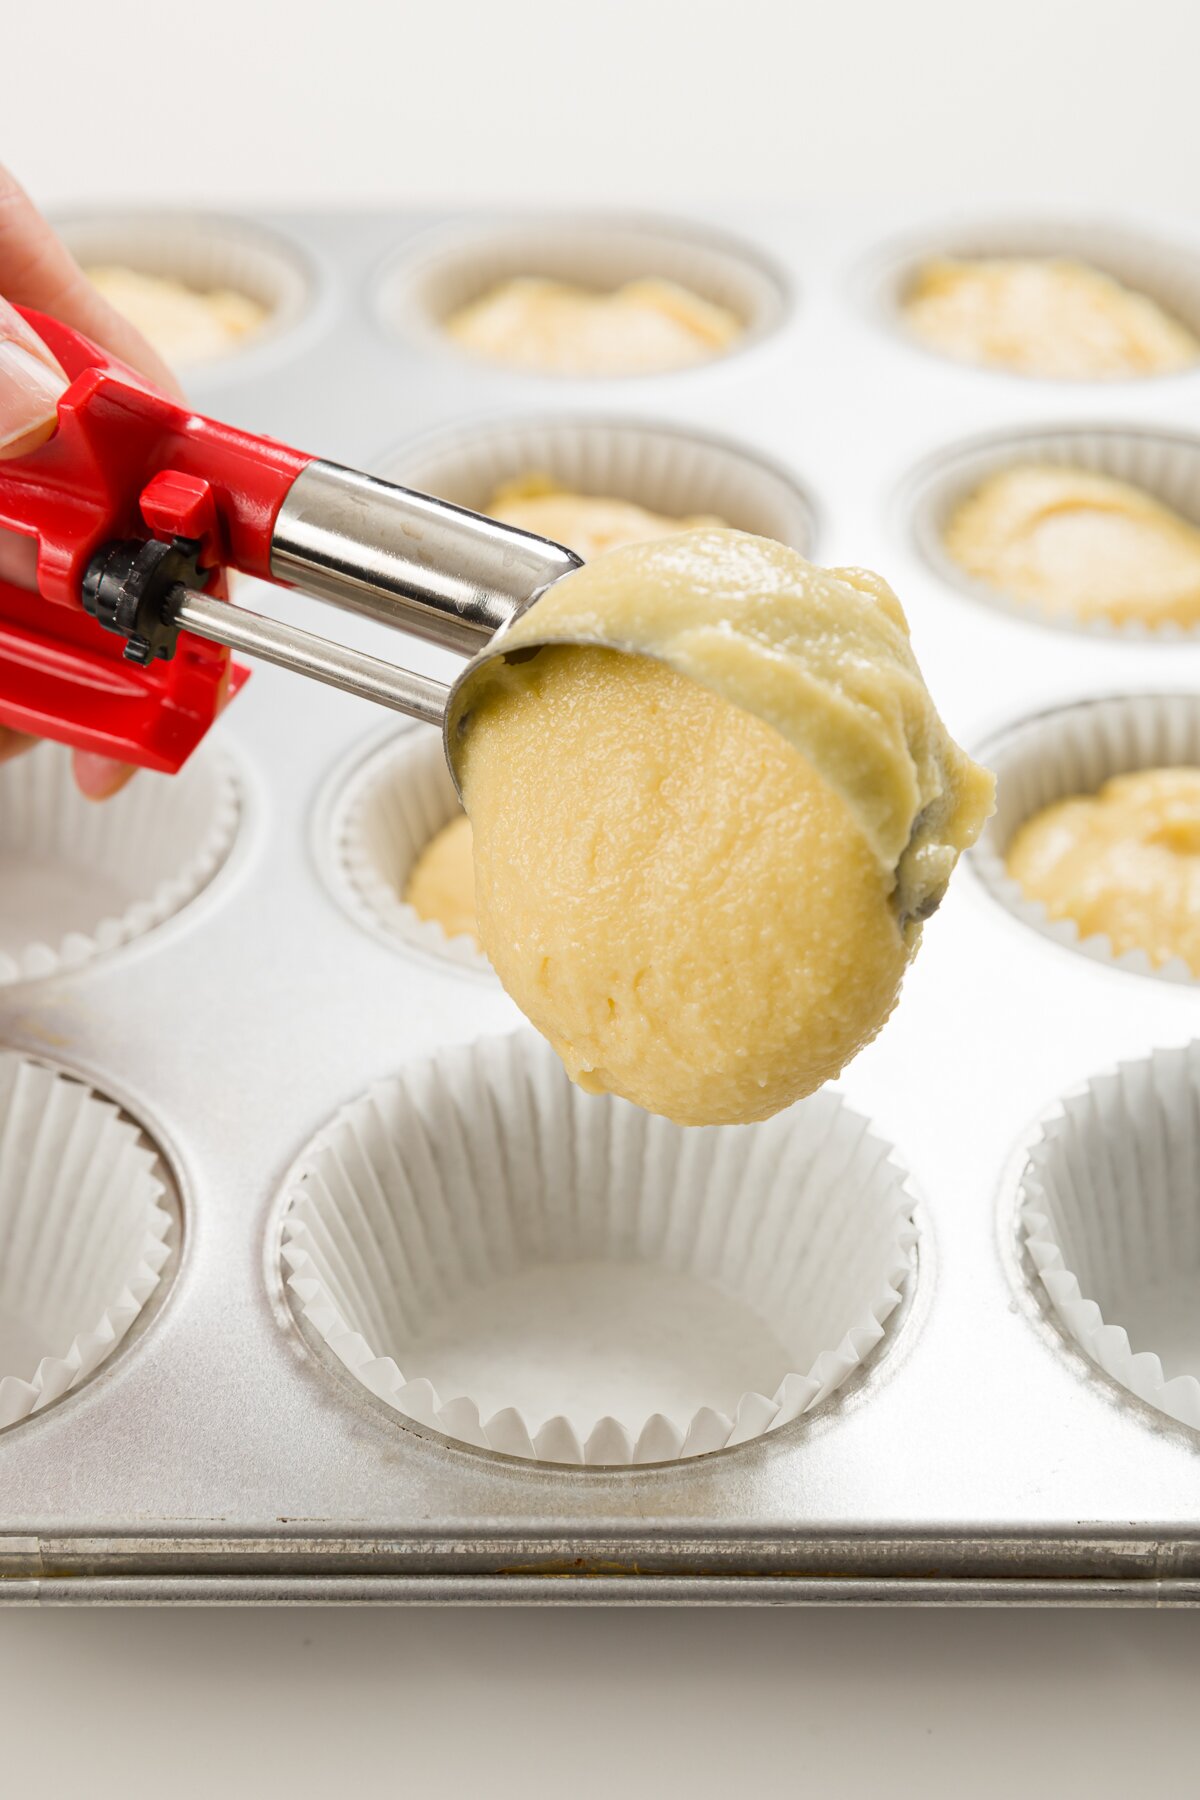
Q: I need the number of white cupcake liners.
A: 11